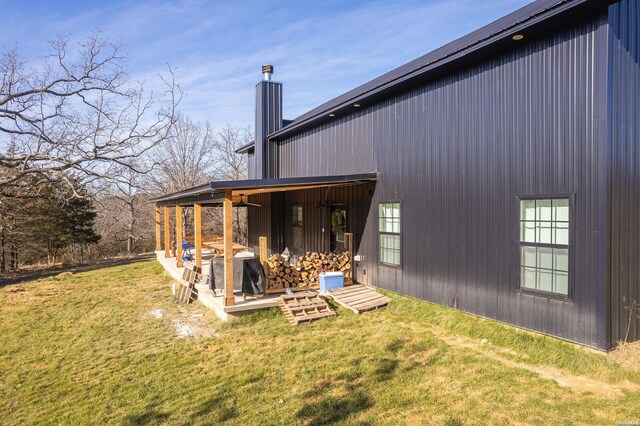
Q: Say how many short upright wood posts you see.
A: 2